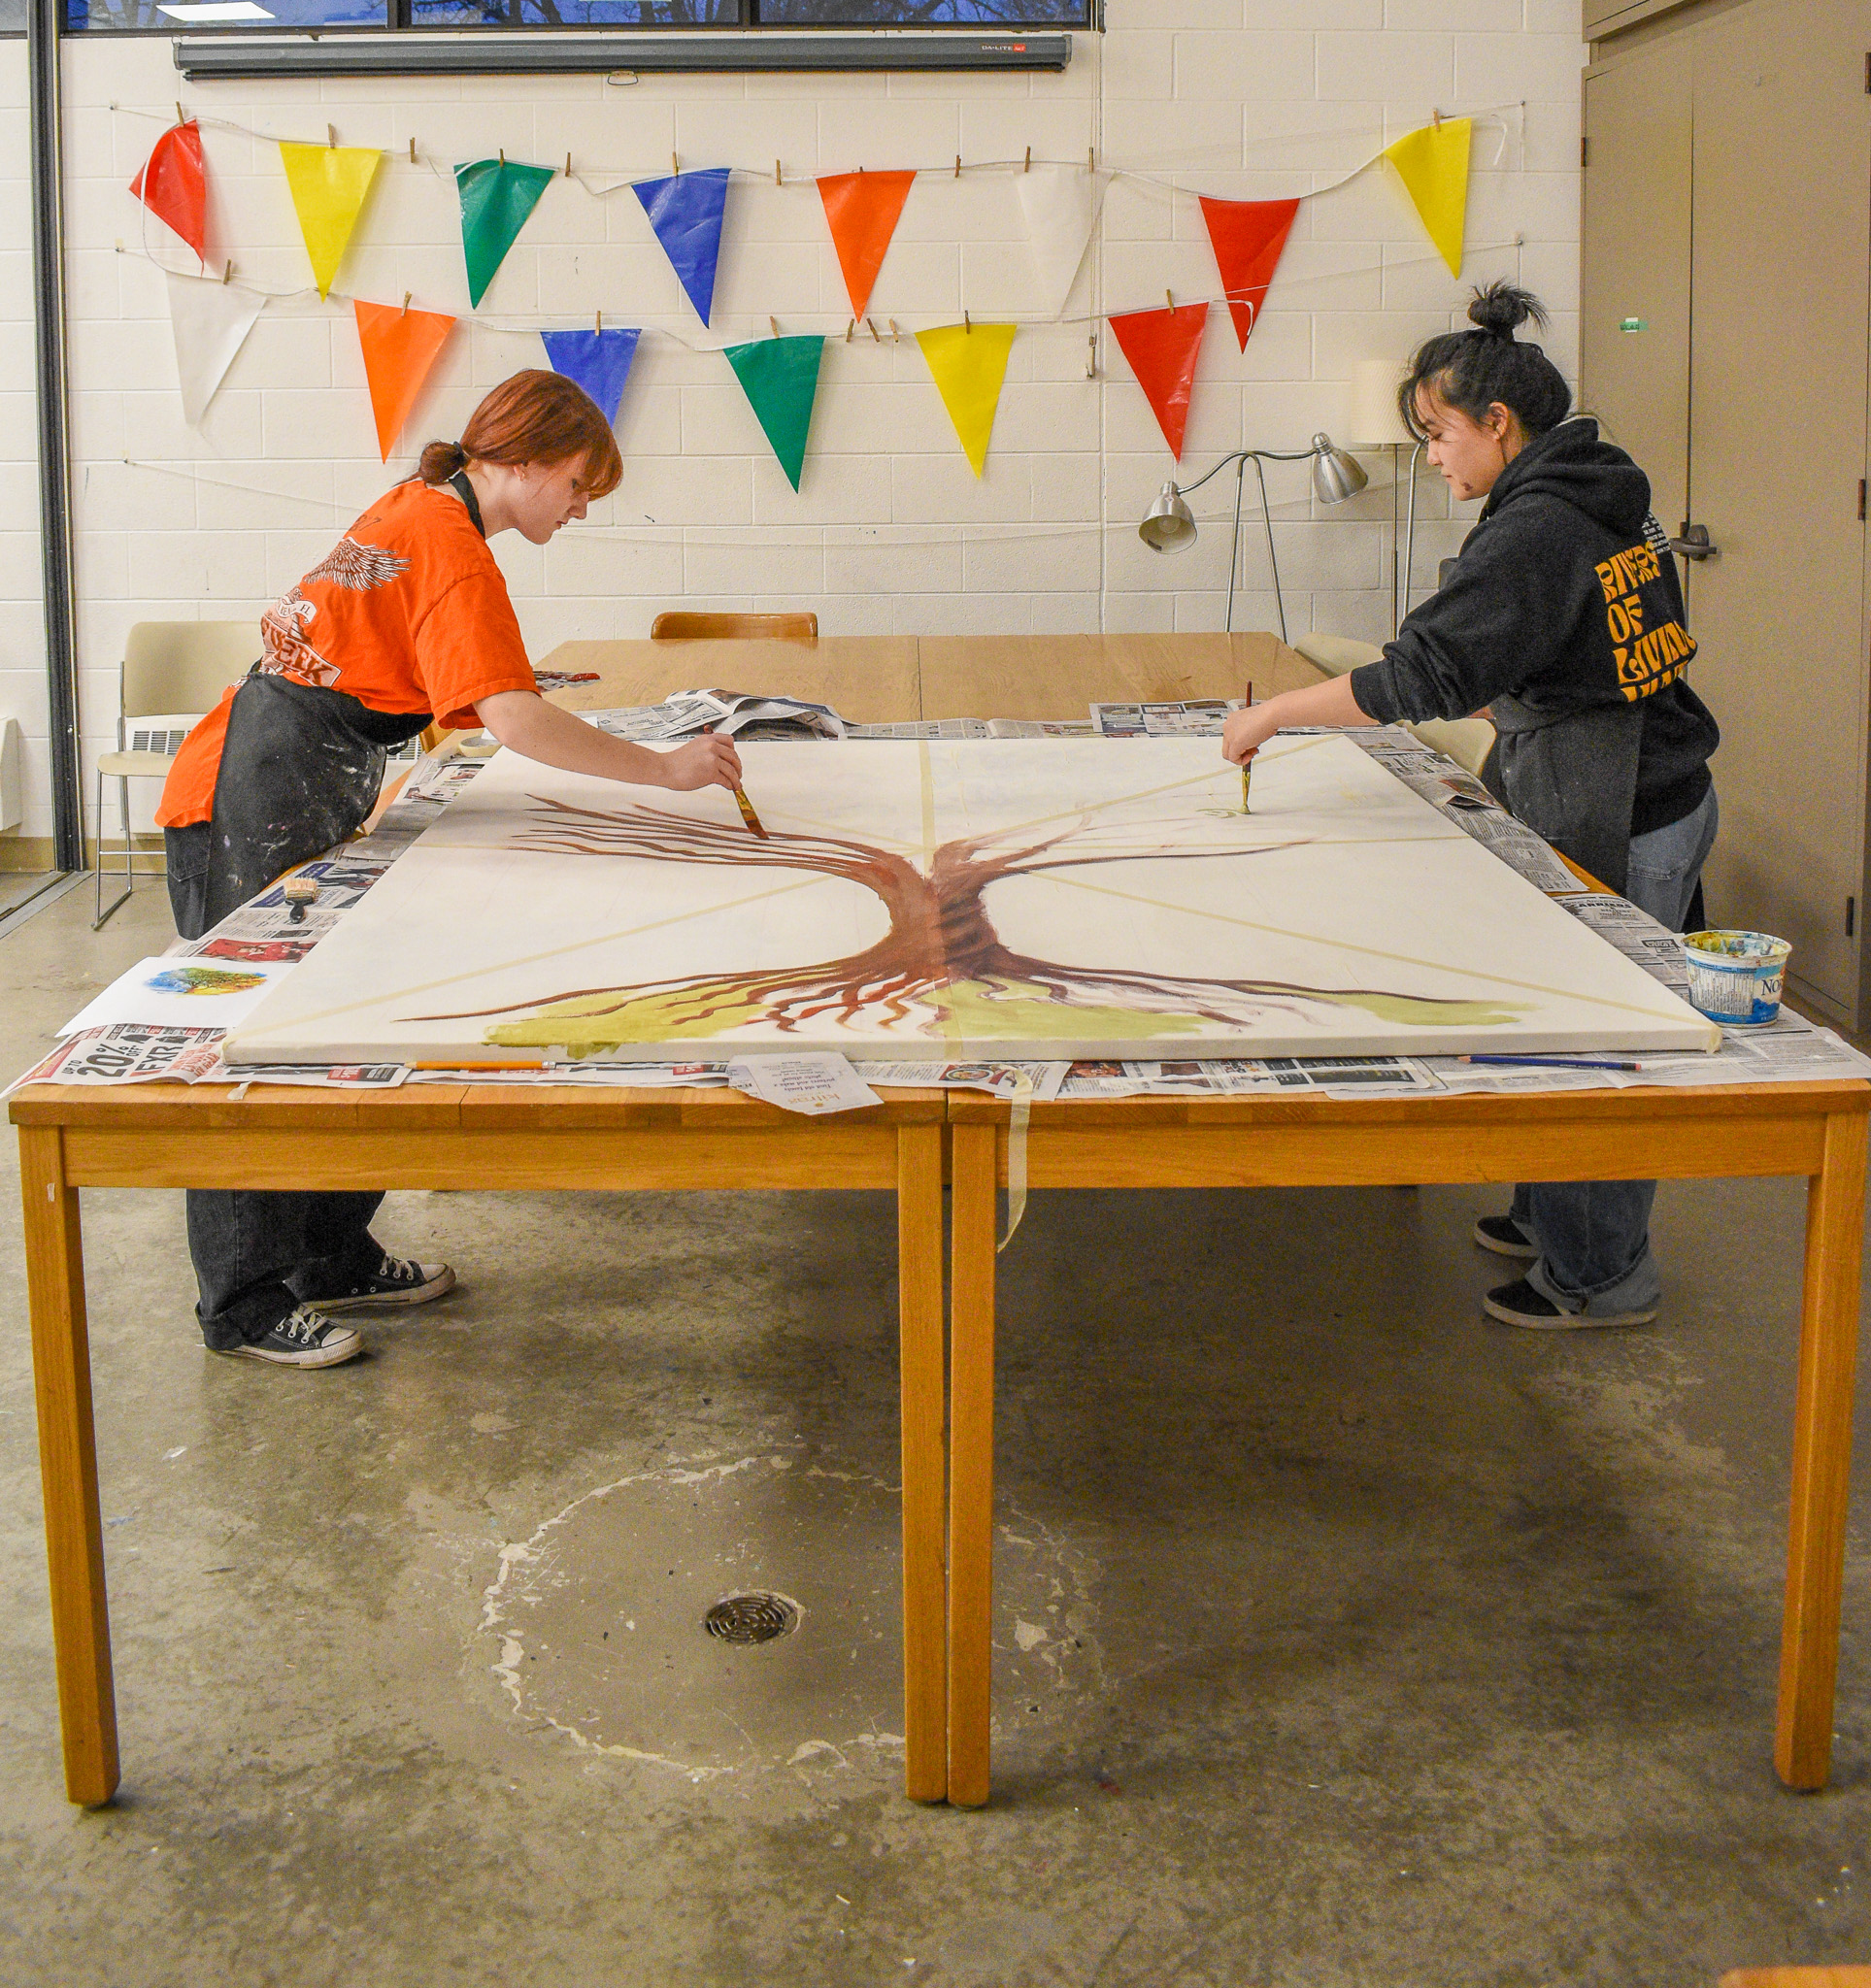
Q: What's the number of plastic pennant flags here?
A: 14